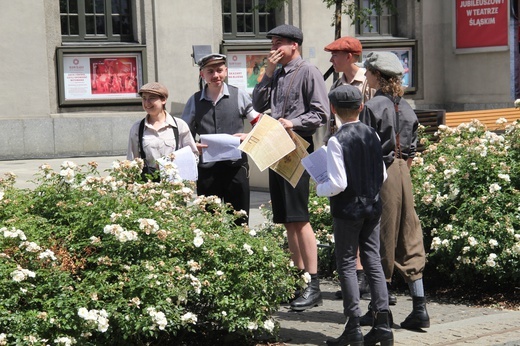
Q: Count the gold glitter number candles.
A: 0